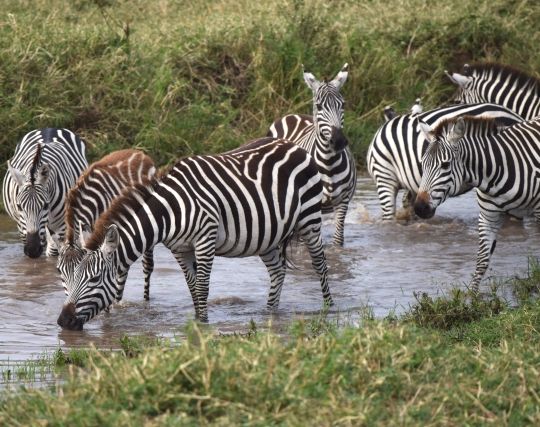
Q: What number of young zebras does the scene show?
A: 1